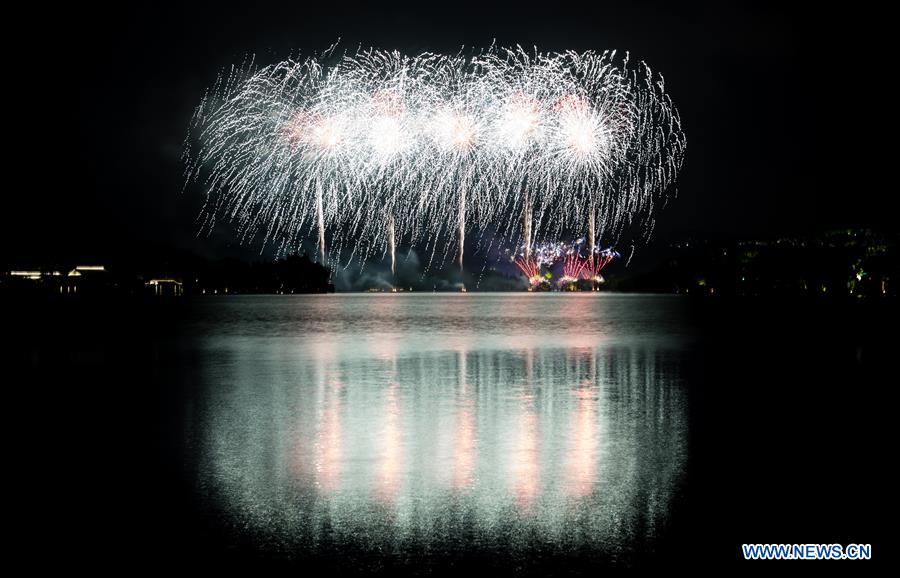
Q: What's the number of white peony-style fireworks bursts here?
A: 5